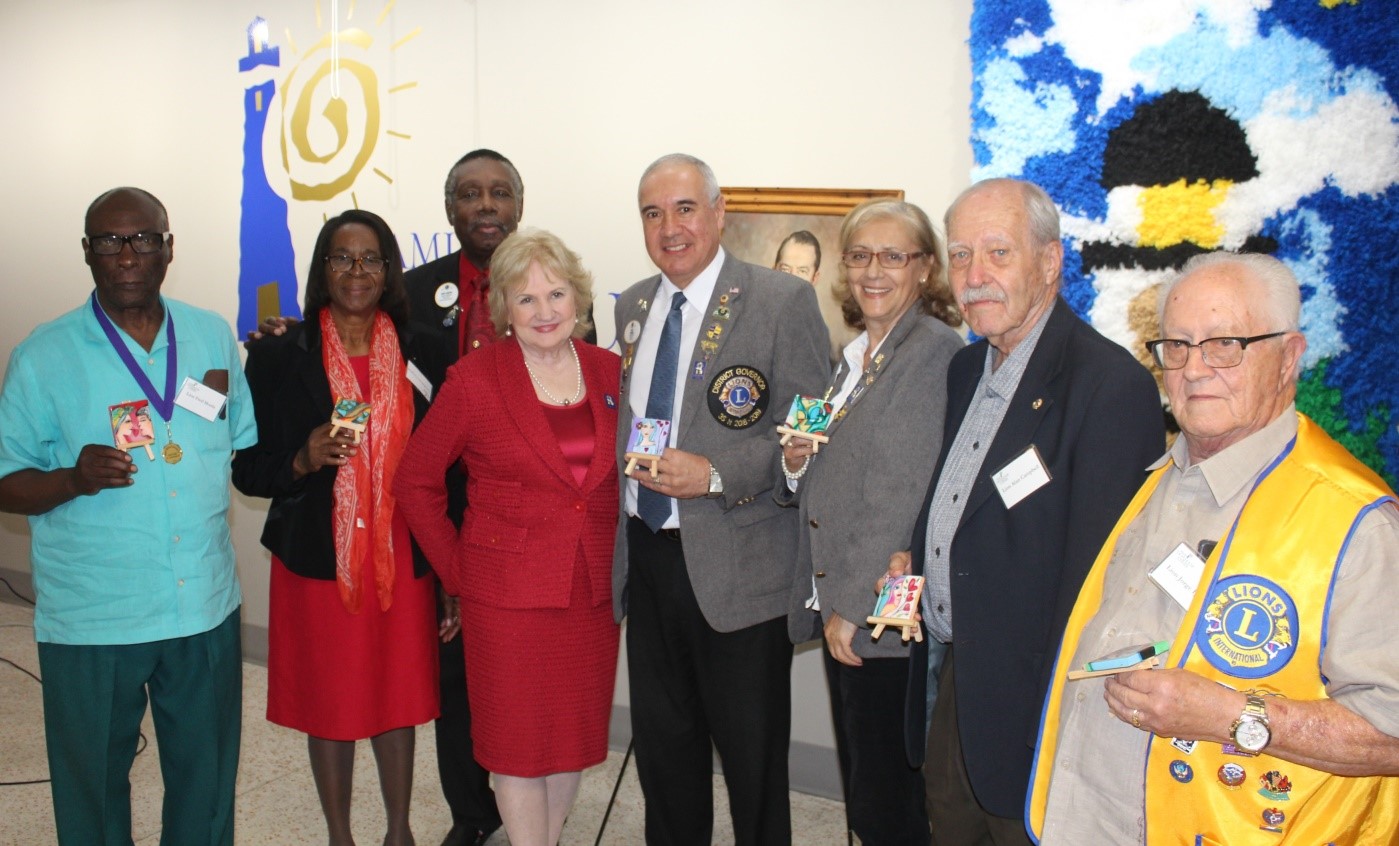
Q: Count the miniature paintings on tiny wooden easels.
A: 6